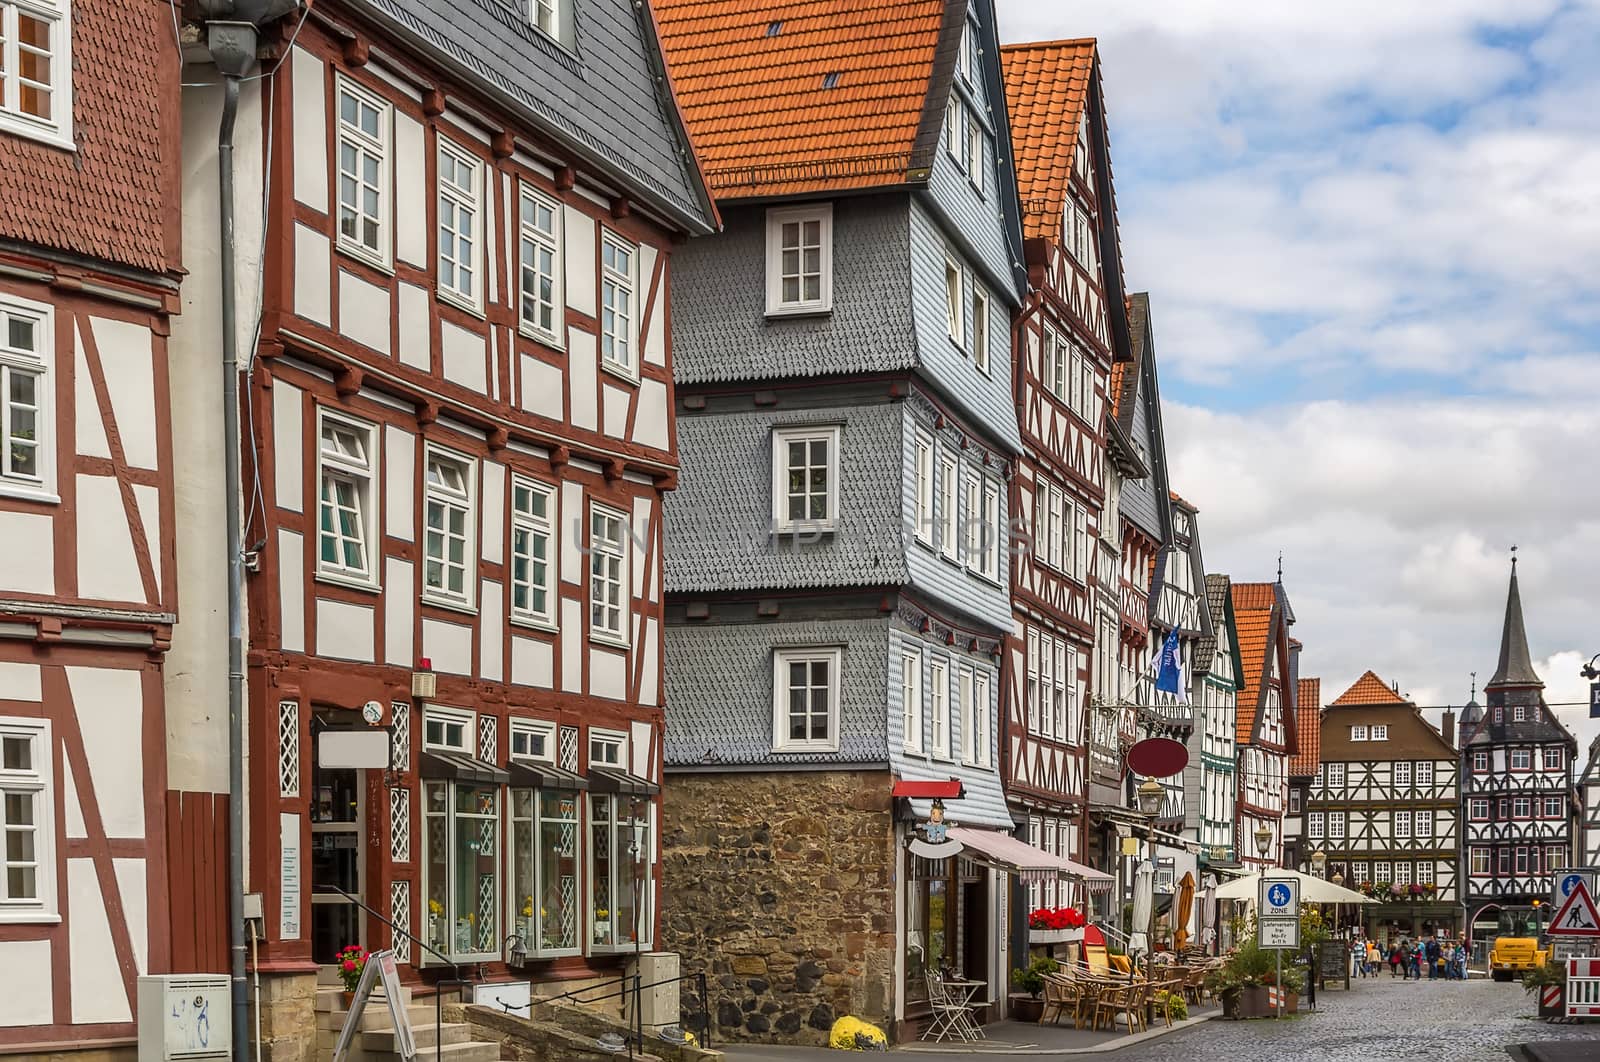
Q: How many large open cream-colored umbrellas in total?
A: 1